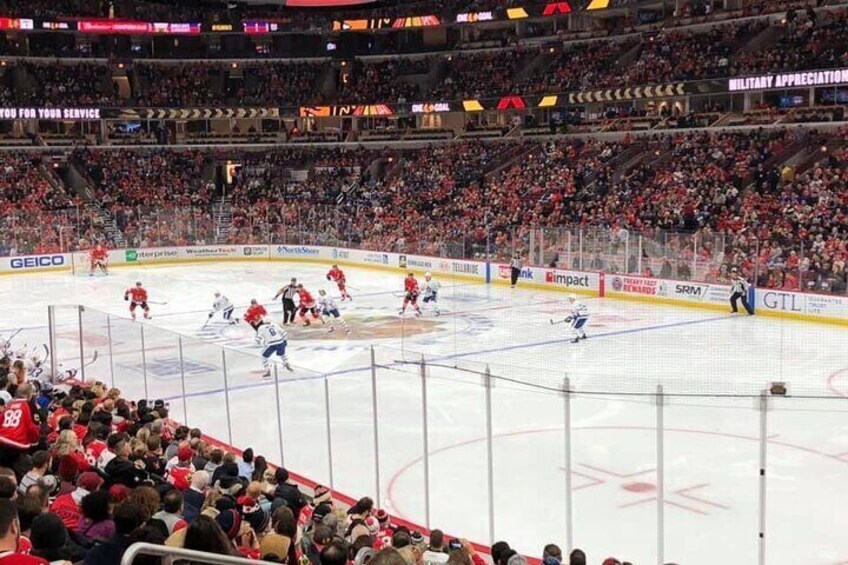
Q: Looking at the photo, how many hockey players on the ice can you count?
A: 11